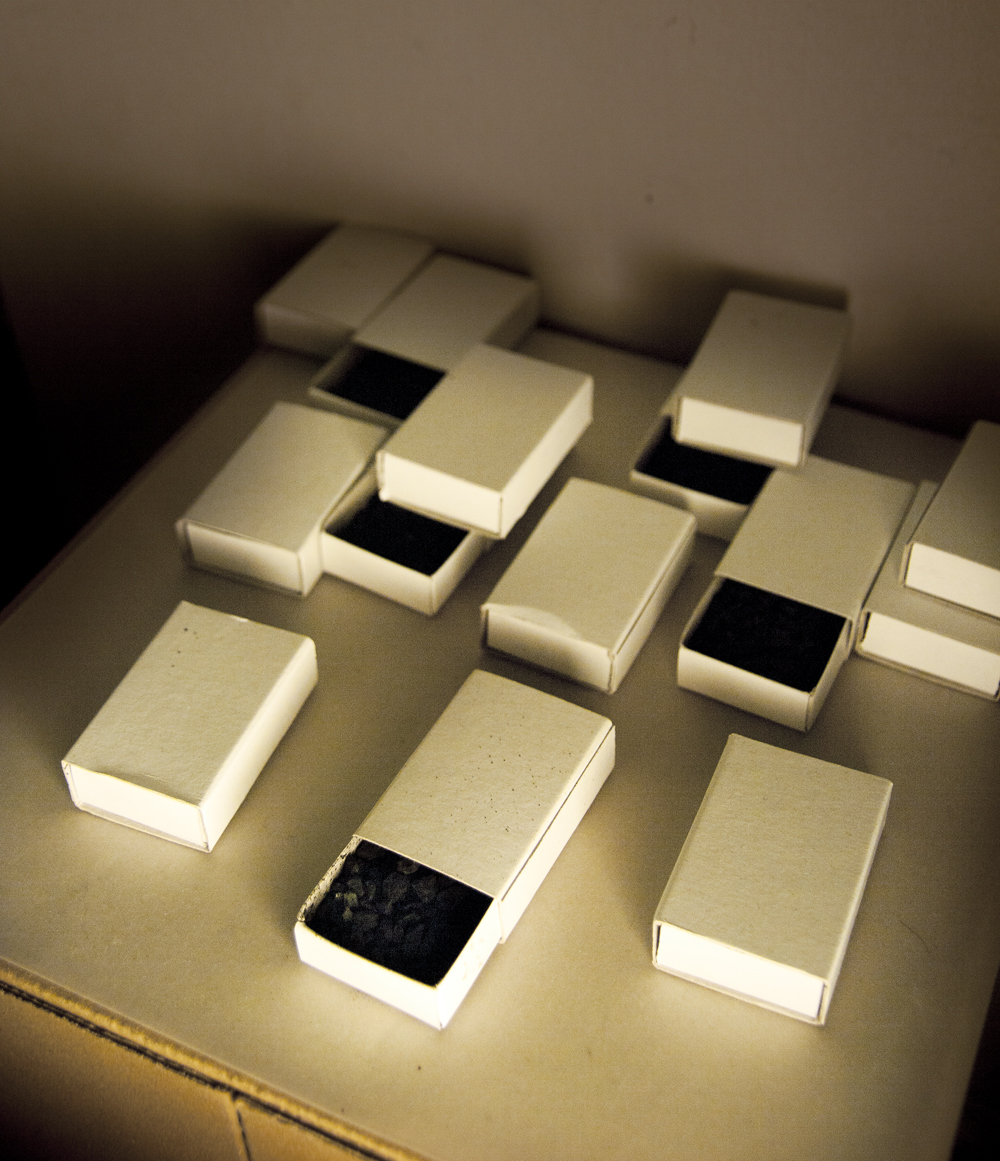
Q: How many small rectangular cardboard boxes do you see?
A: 14